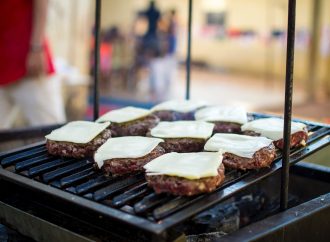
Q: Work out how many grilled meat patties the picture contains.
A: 9